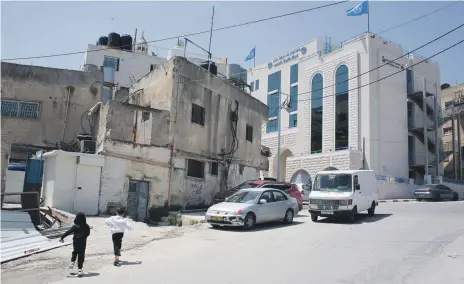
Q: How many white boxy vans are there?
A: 1